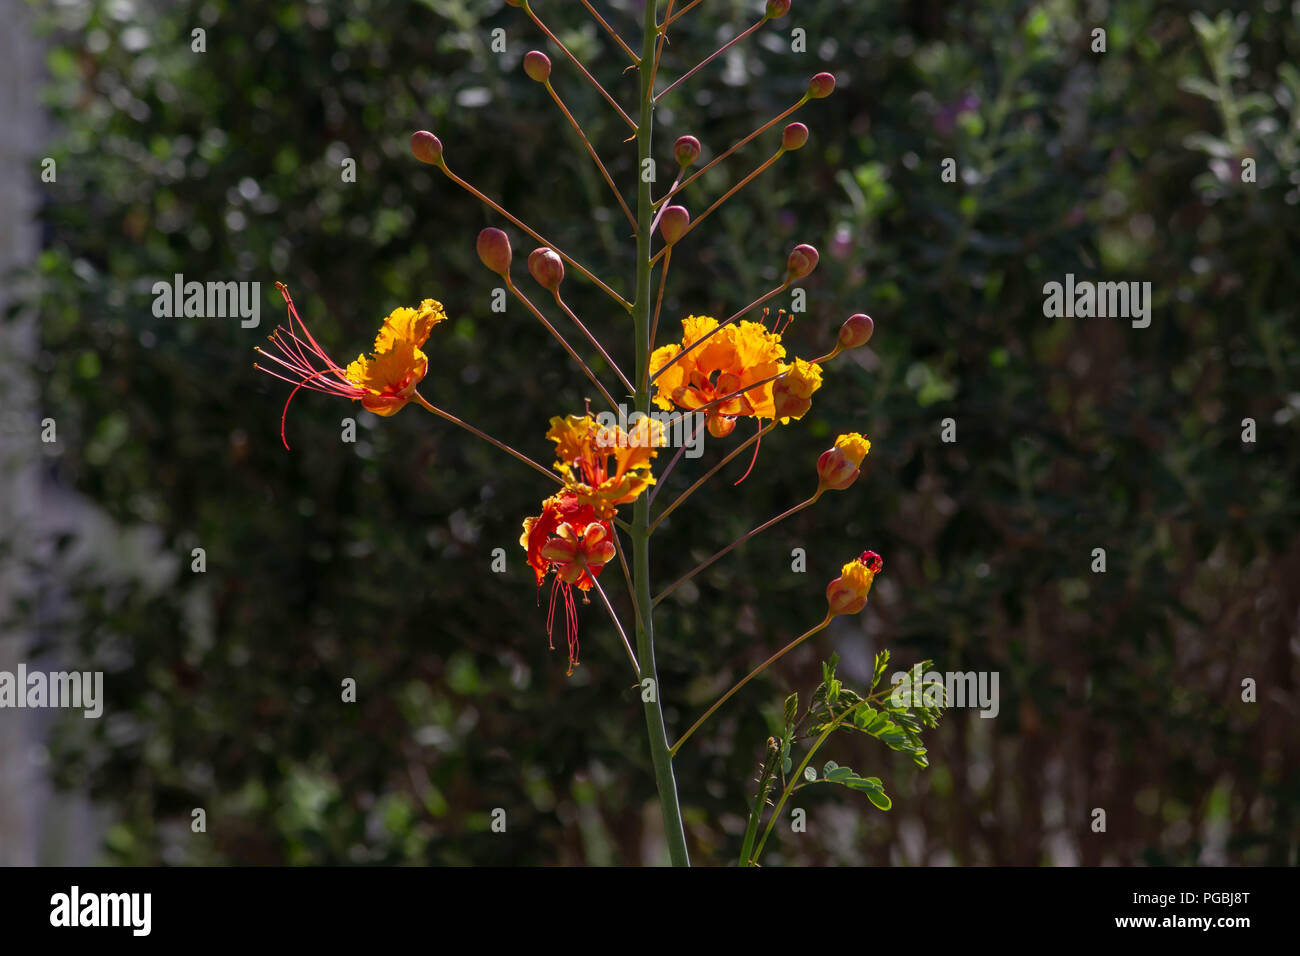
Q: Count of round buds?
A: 12